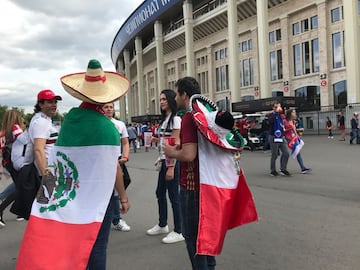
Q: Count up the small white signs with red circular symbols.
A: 3